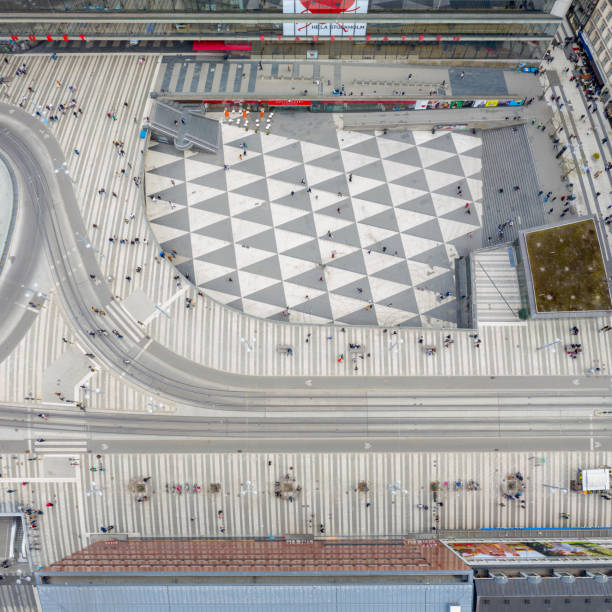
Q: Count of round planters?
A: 3